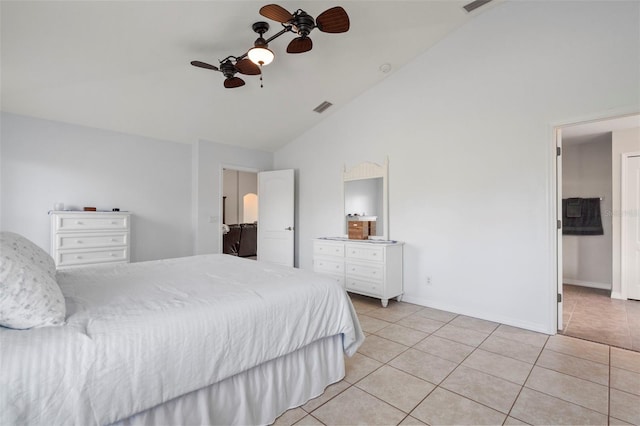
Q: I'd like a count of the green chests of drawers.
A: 0